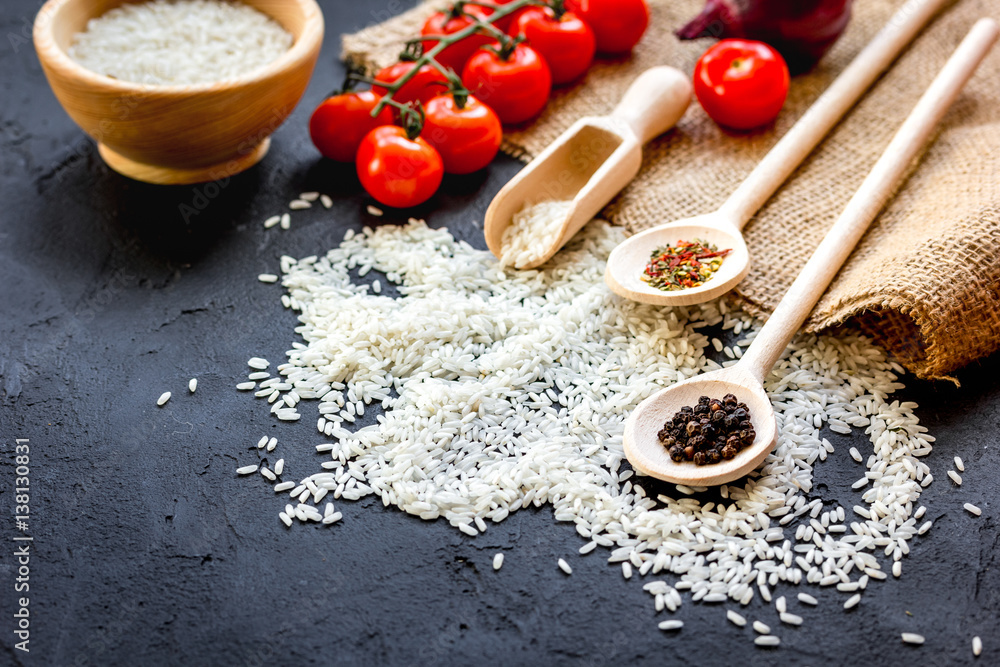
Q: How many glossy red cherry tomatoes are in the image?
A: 10